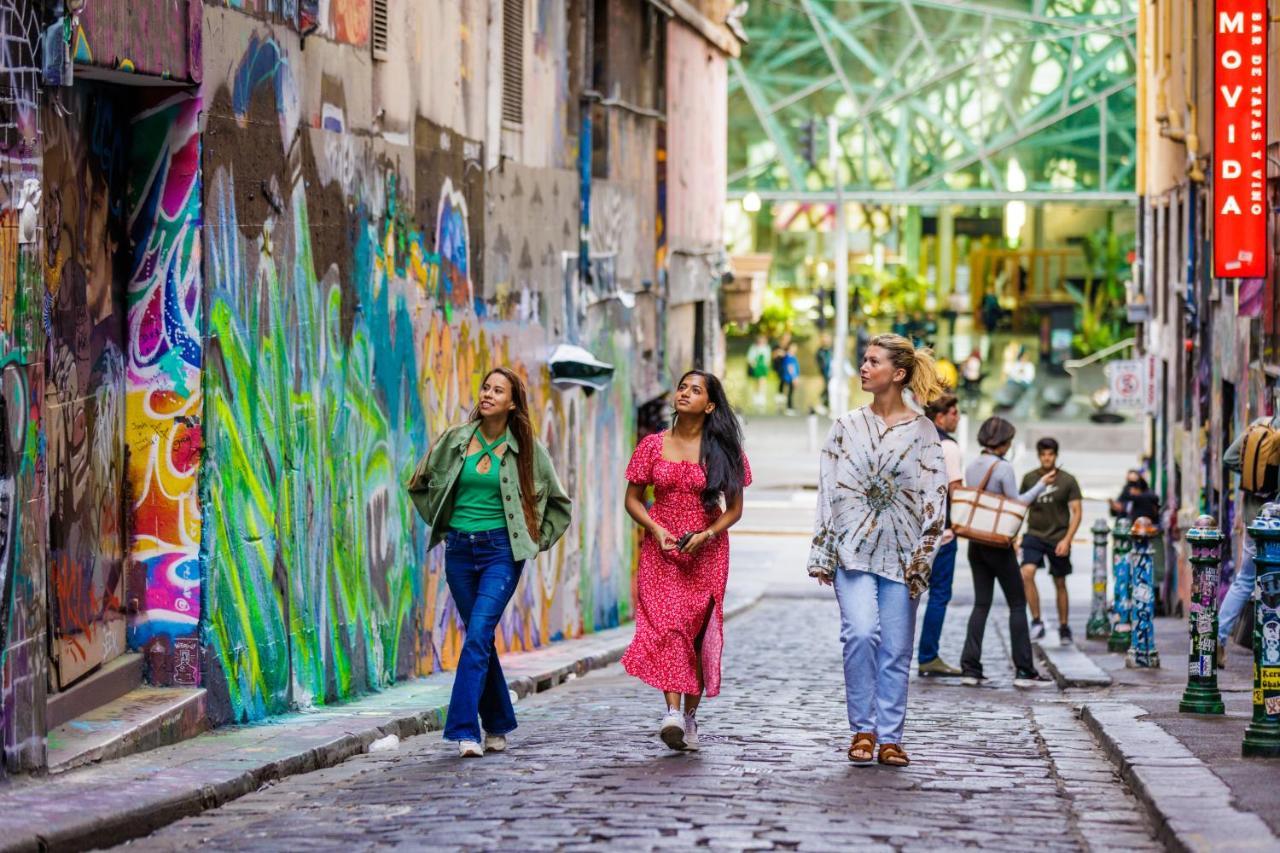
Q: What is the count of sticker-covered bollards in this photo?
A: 5